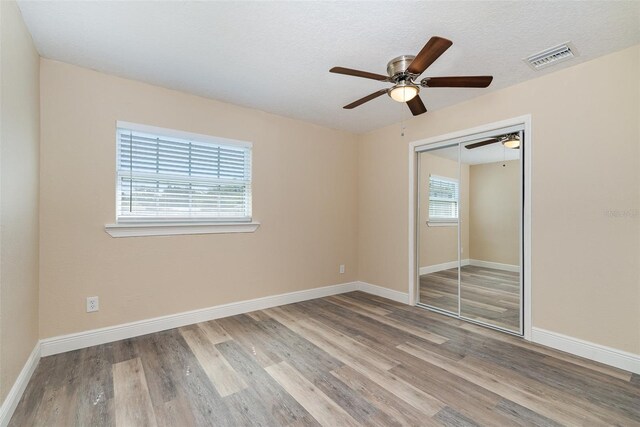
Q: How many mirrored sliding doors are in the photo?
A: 2